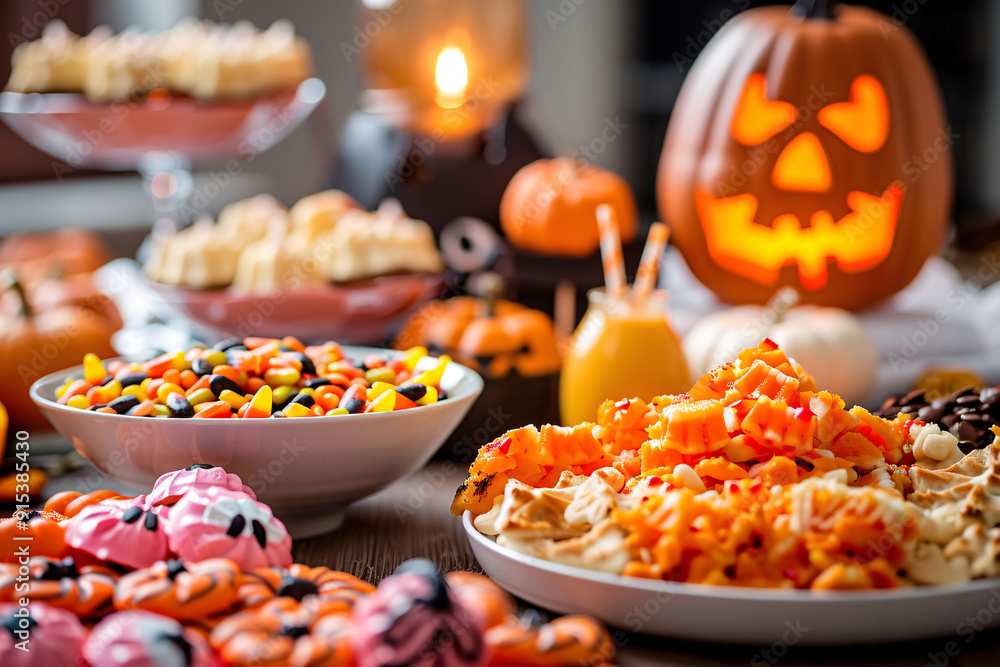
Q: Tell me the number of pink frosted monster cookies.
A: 6